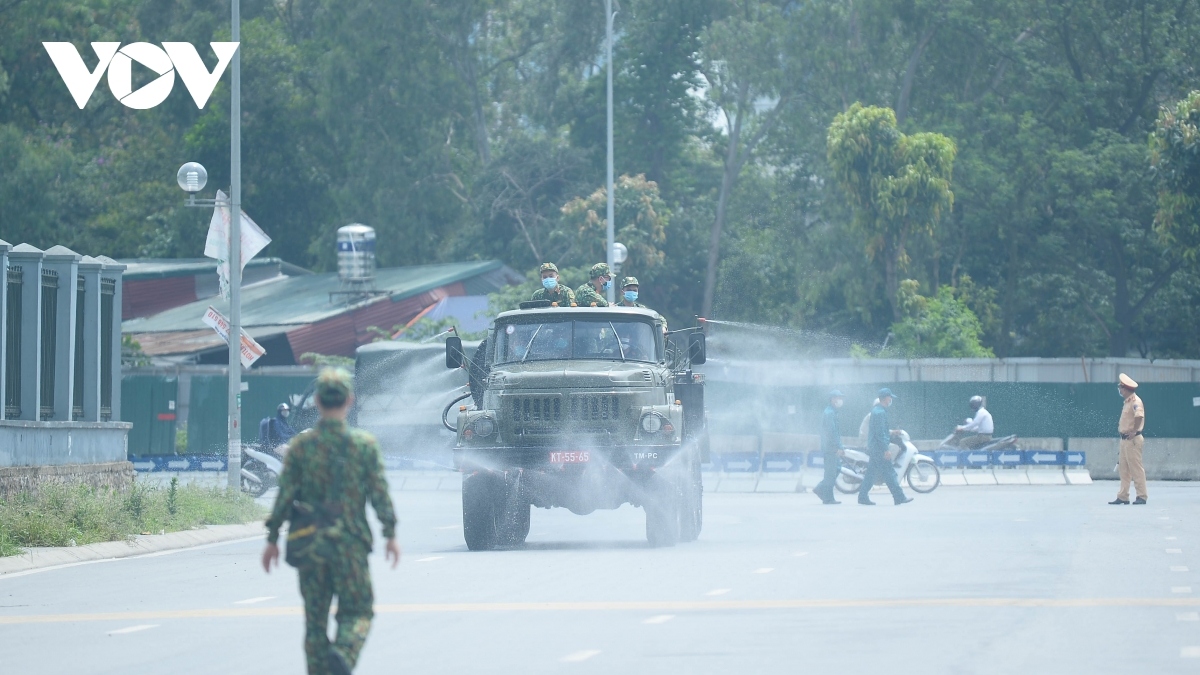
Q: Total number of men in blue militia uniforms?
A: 2